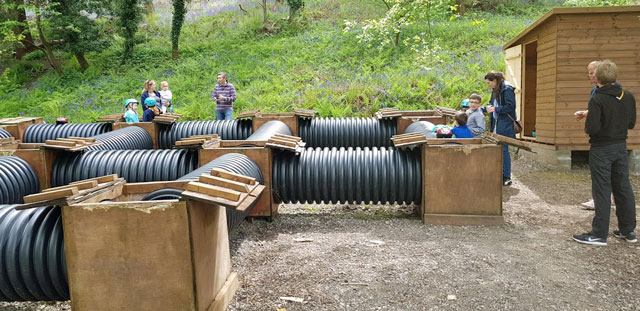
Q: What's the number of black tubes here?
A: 12